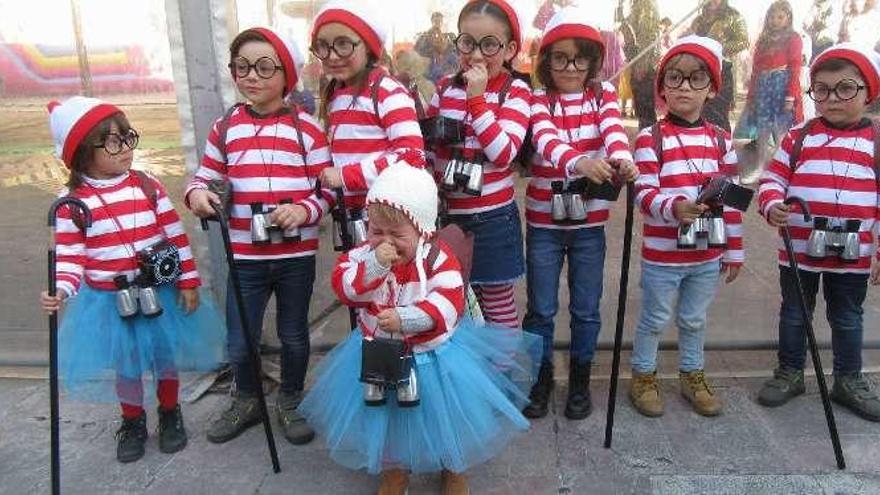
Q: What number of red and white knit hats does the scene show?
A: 8